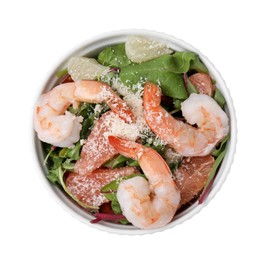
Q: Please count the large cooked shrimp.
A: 3